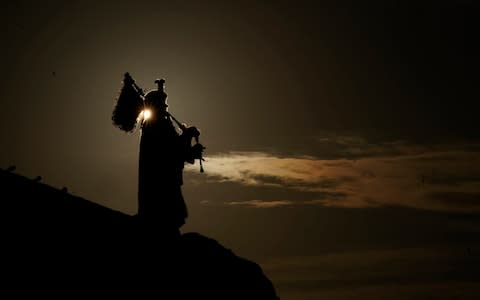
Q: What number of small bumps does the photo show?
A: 3